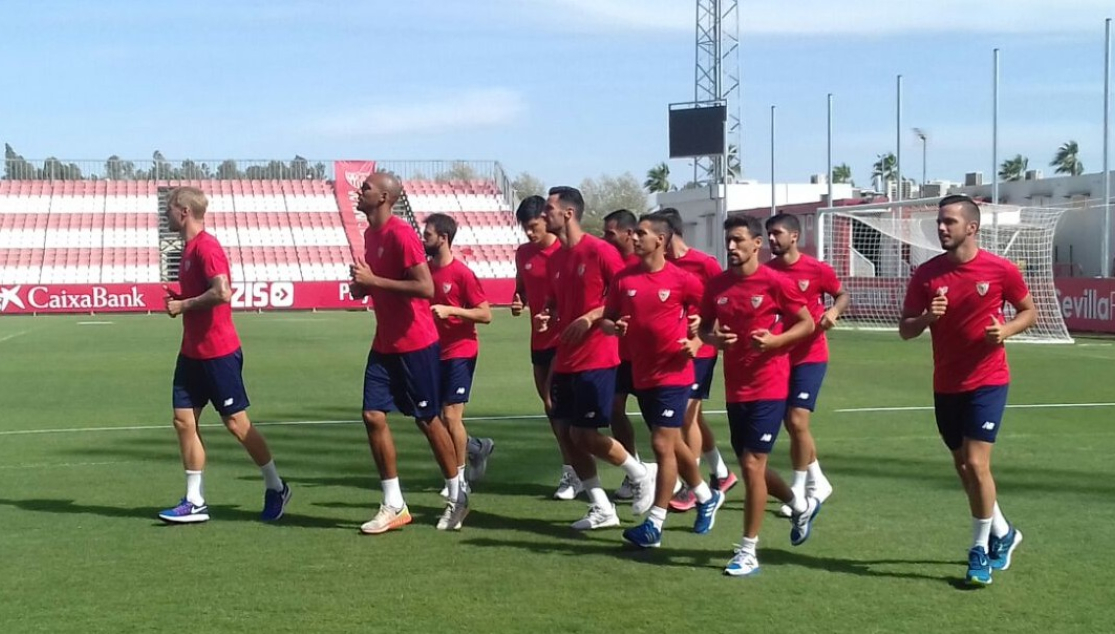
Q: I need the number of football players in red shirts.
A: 11